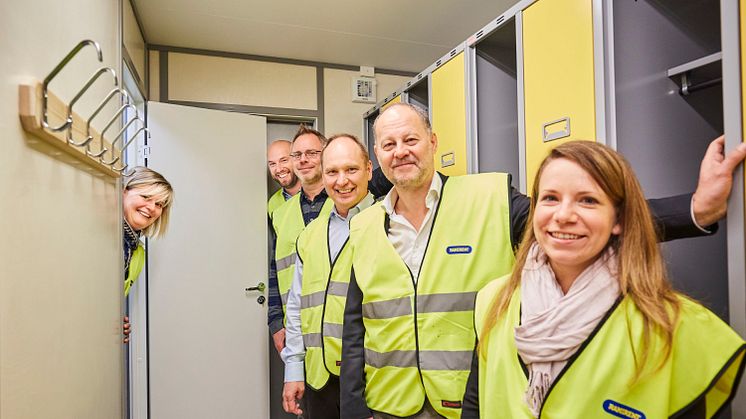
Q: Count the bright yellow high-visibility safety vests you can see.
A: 6